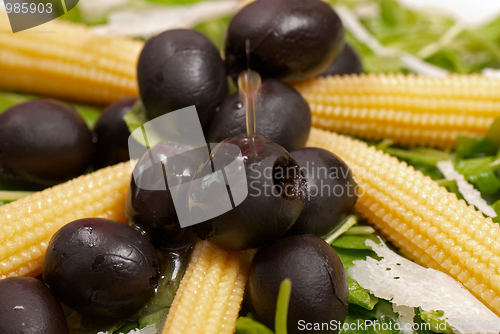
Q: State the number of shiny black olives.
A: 12